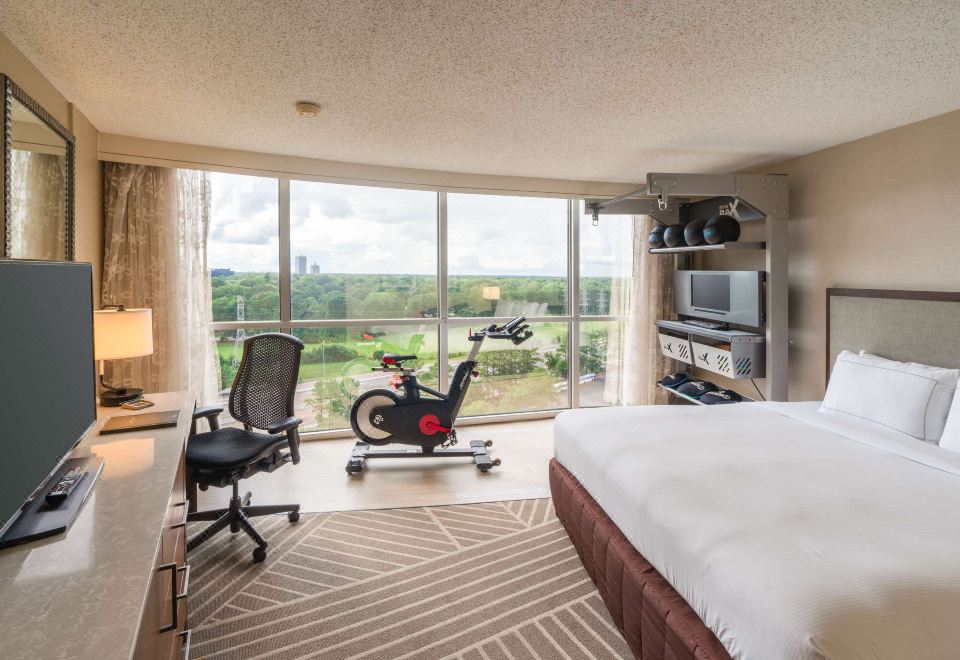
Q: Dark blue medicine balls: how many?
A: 4